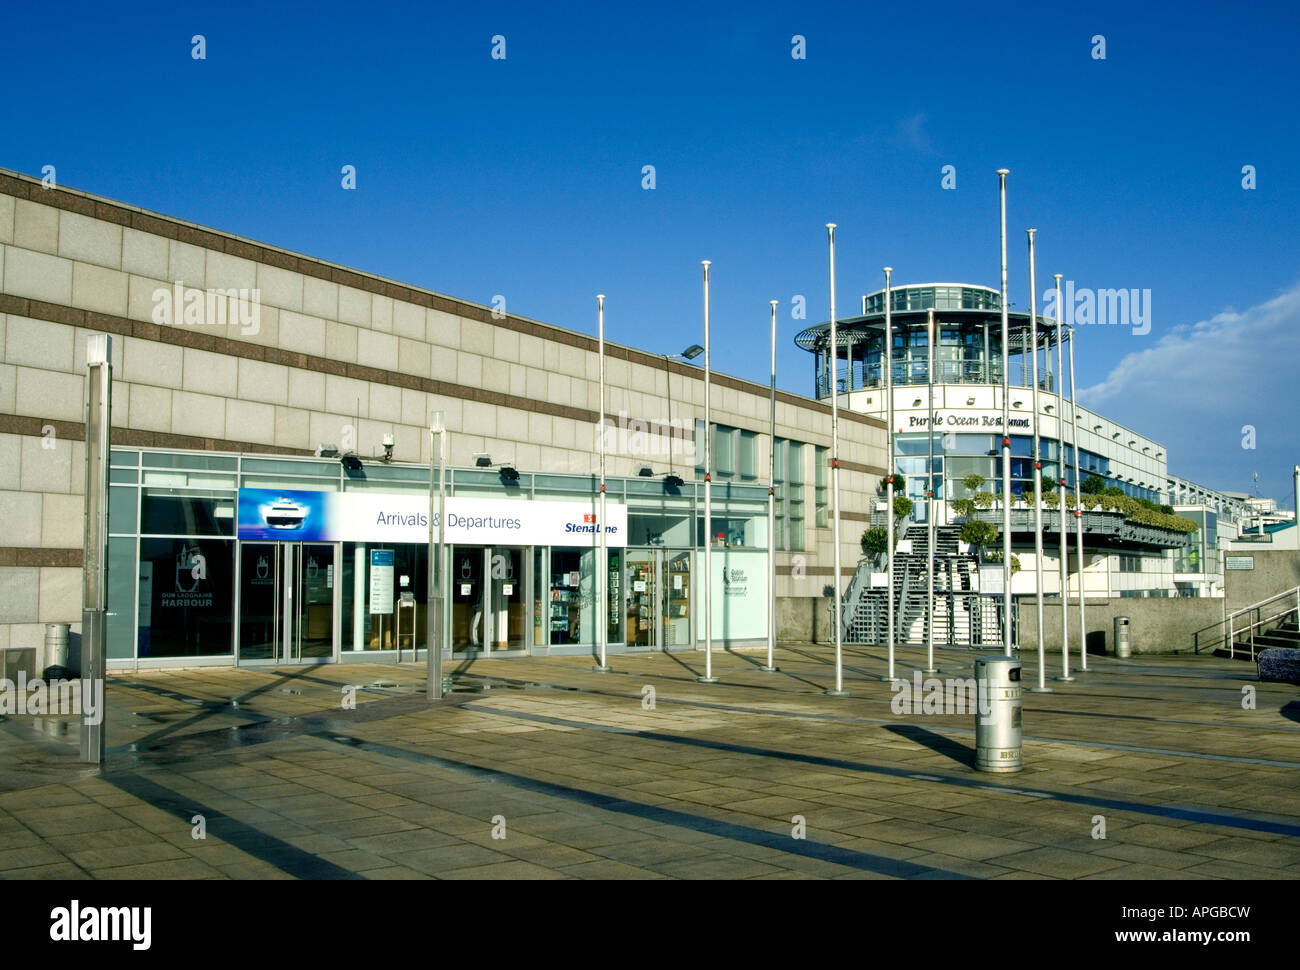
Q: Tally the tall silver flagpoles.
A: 10